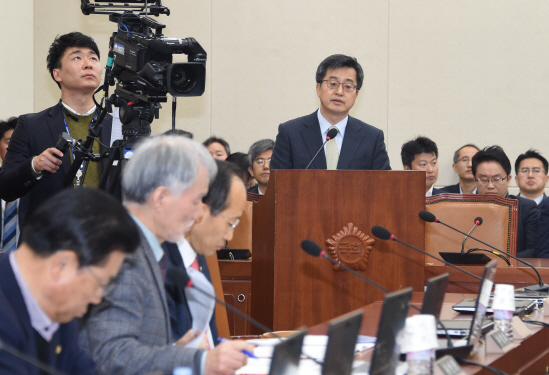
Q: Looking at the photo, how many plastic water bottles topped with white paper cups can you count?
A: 2